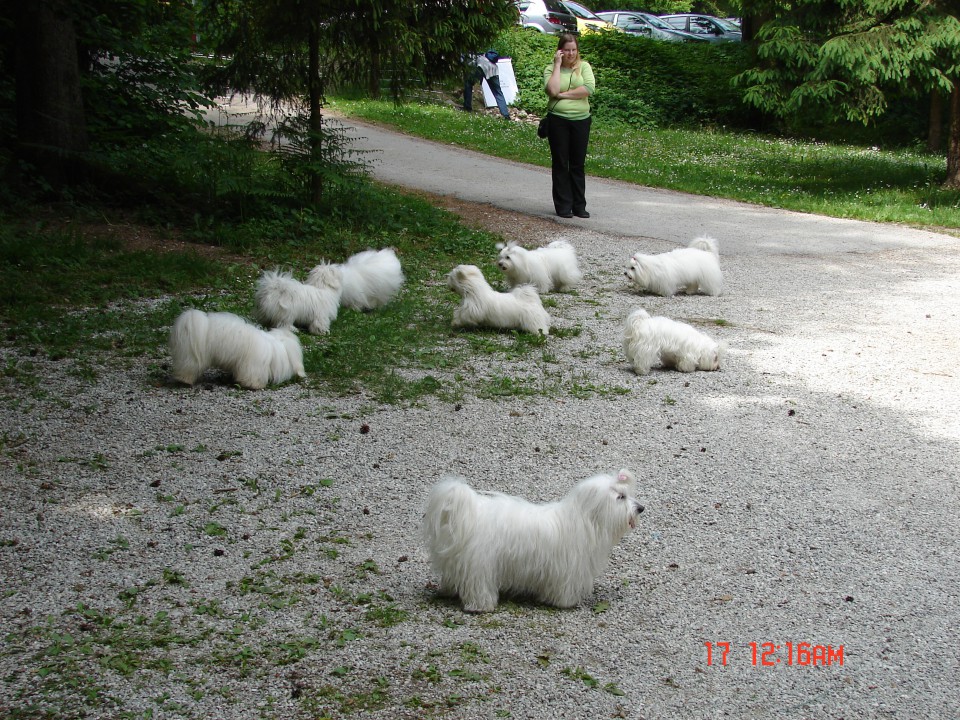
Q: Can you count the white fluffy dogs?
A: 8